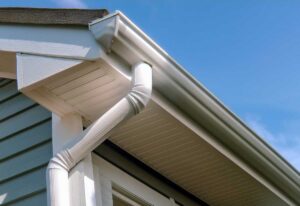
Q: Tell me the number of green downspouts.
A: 0